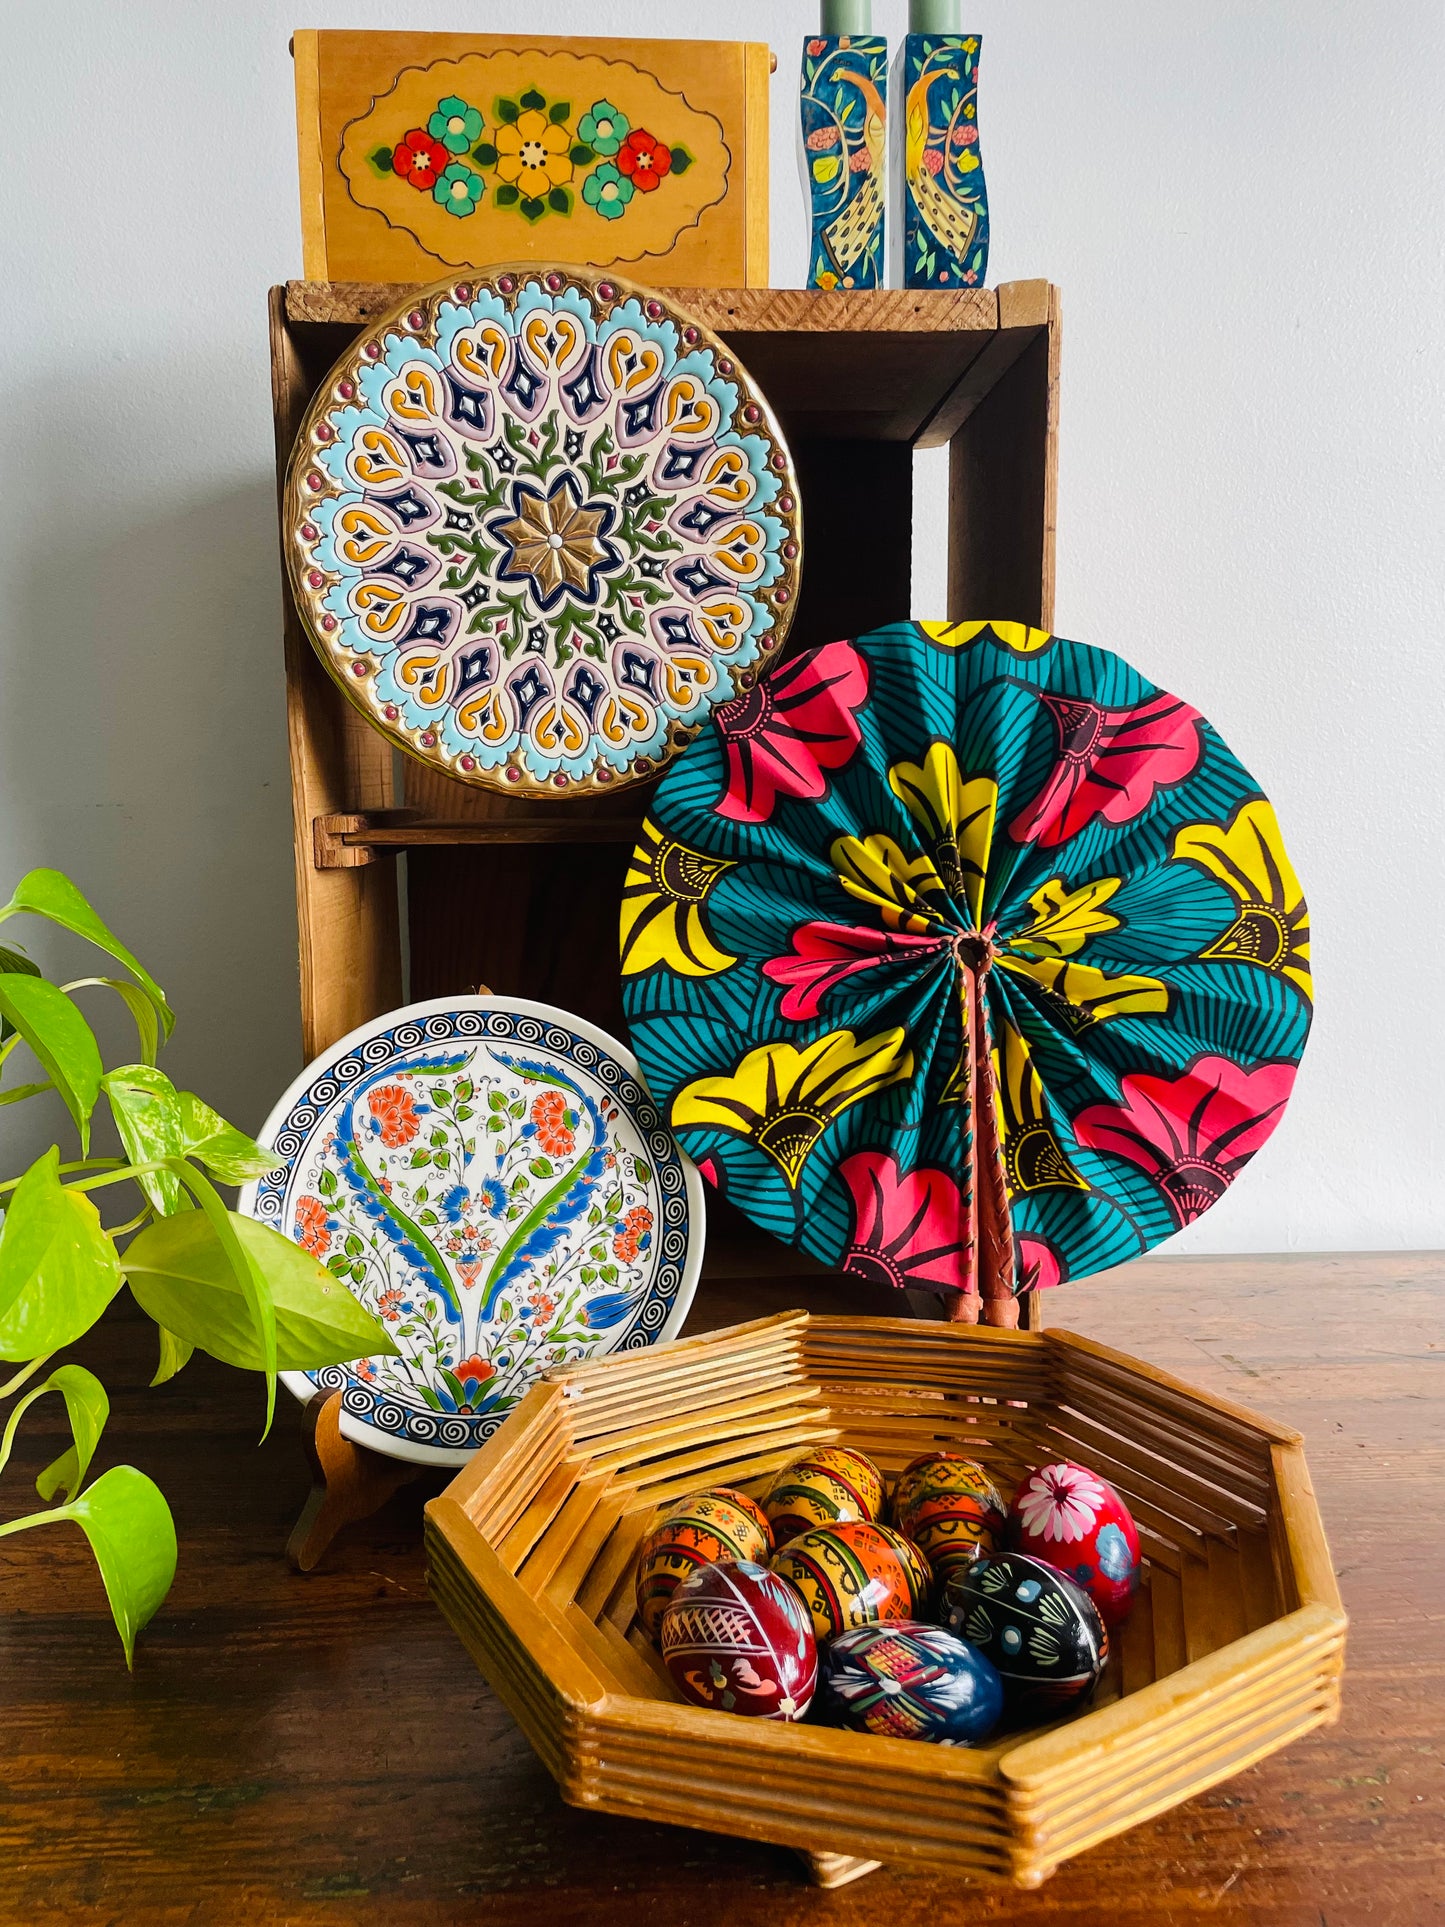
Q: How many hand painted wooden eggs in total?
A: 8